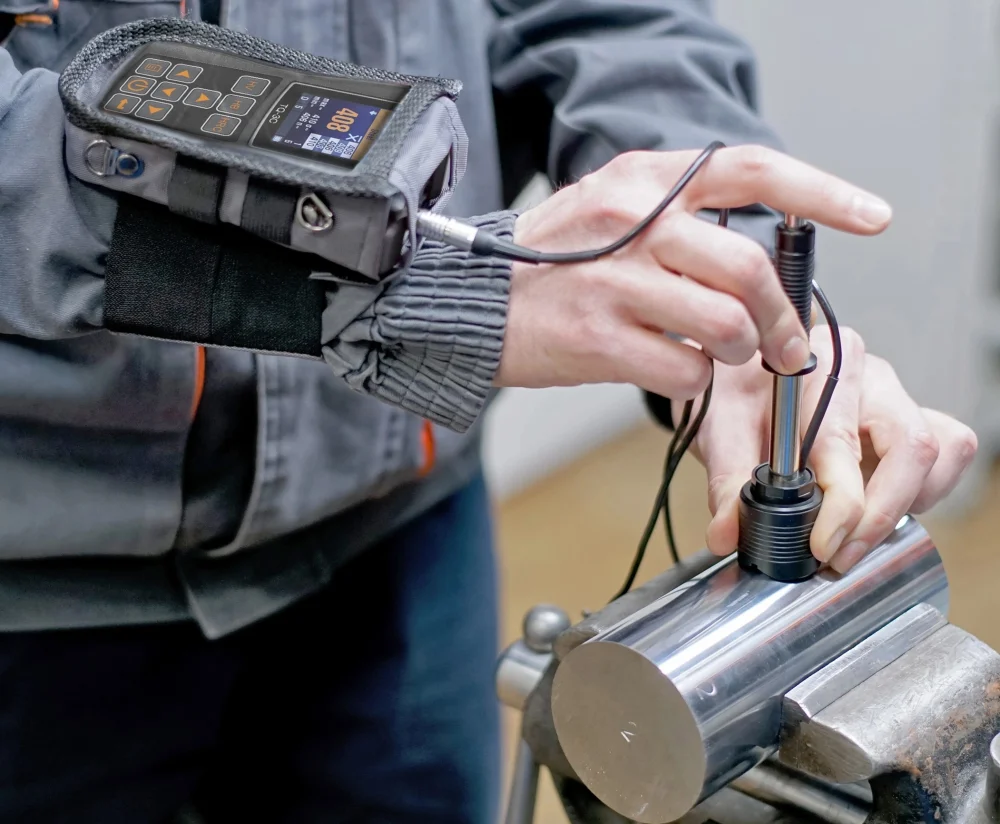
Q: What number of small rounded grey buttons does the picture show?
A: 10